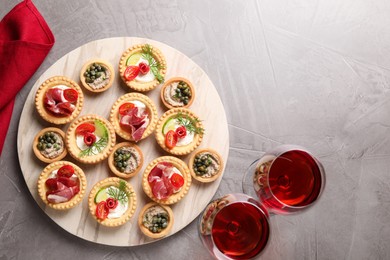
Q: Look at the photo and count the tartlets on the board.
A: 14